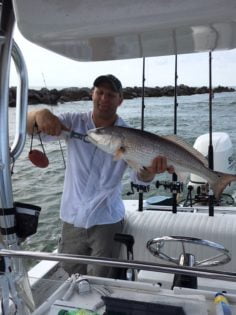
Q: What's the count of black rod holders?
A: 3